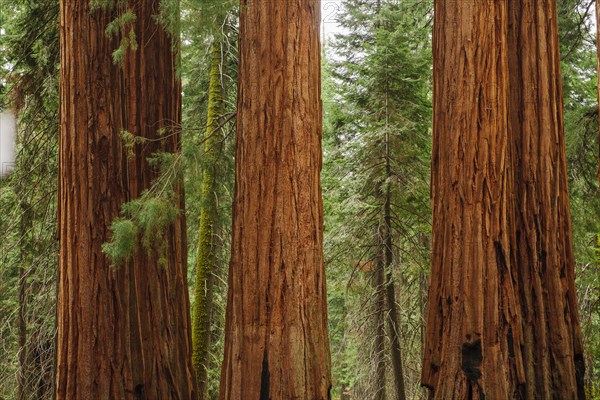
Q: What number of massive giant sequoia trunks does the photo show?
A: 3